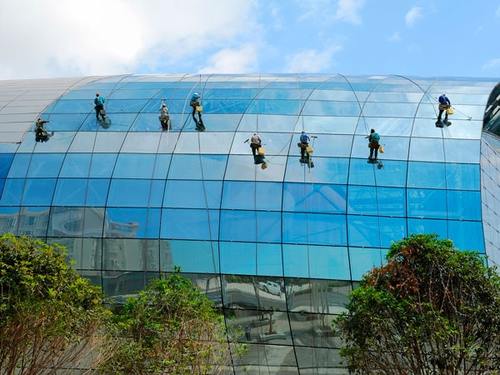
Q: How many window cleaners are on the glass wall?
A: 8